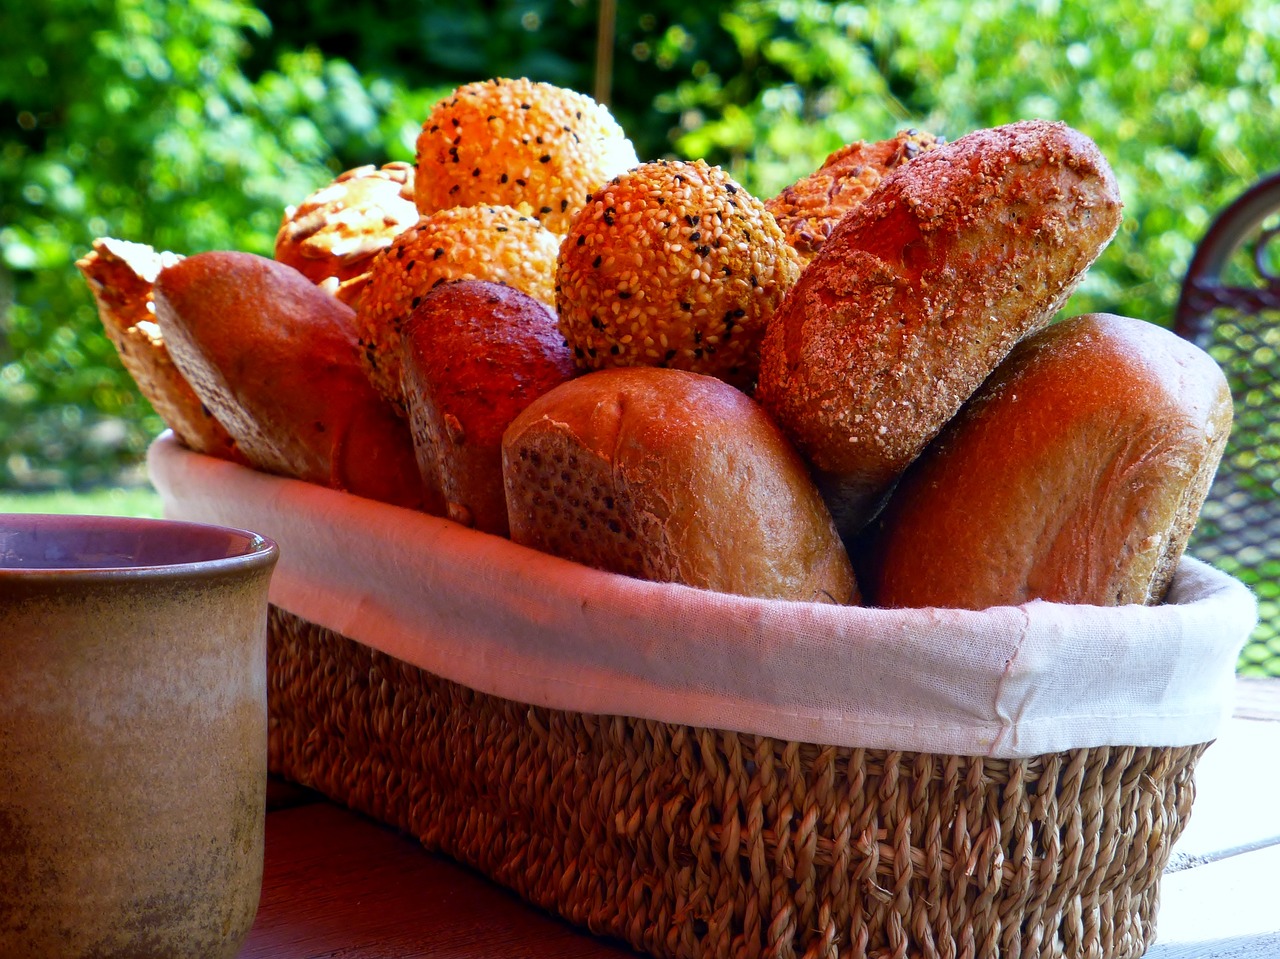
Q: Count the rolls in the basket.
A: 11